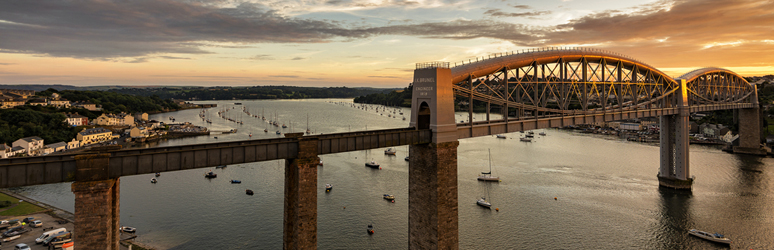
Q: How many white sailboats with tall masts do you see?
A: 2